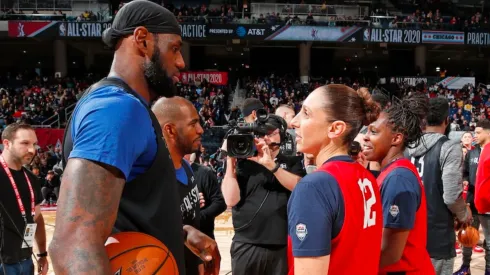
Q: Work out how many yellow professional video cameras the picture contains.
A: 0